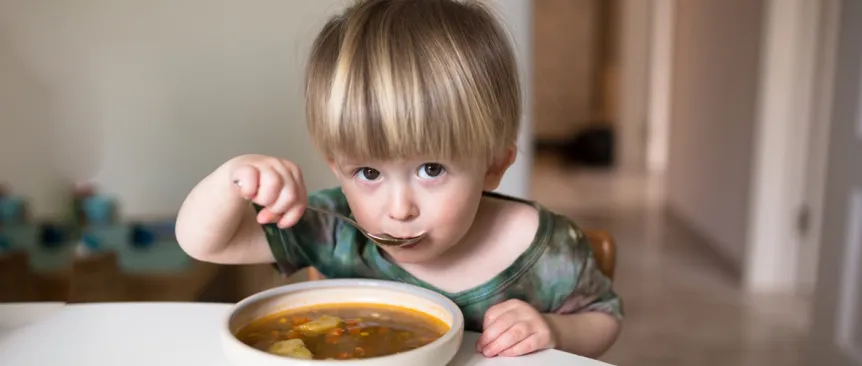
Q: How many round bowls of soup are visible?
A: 1